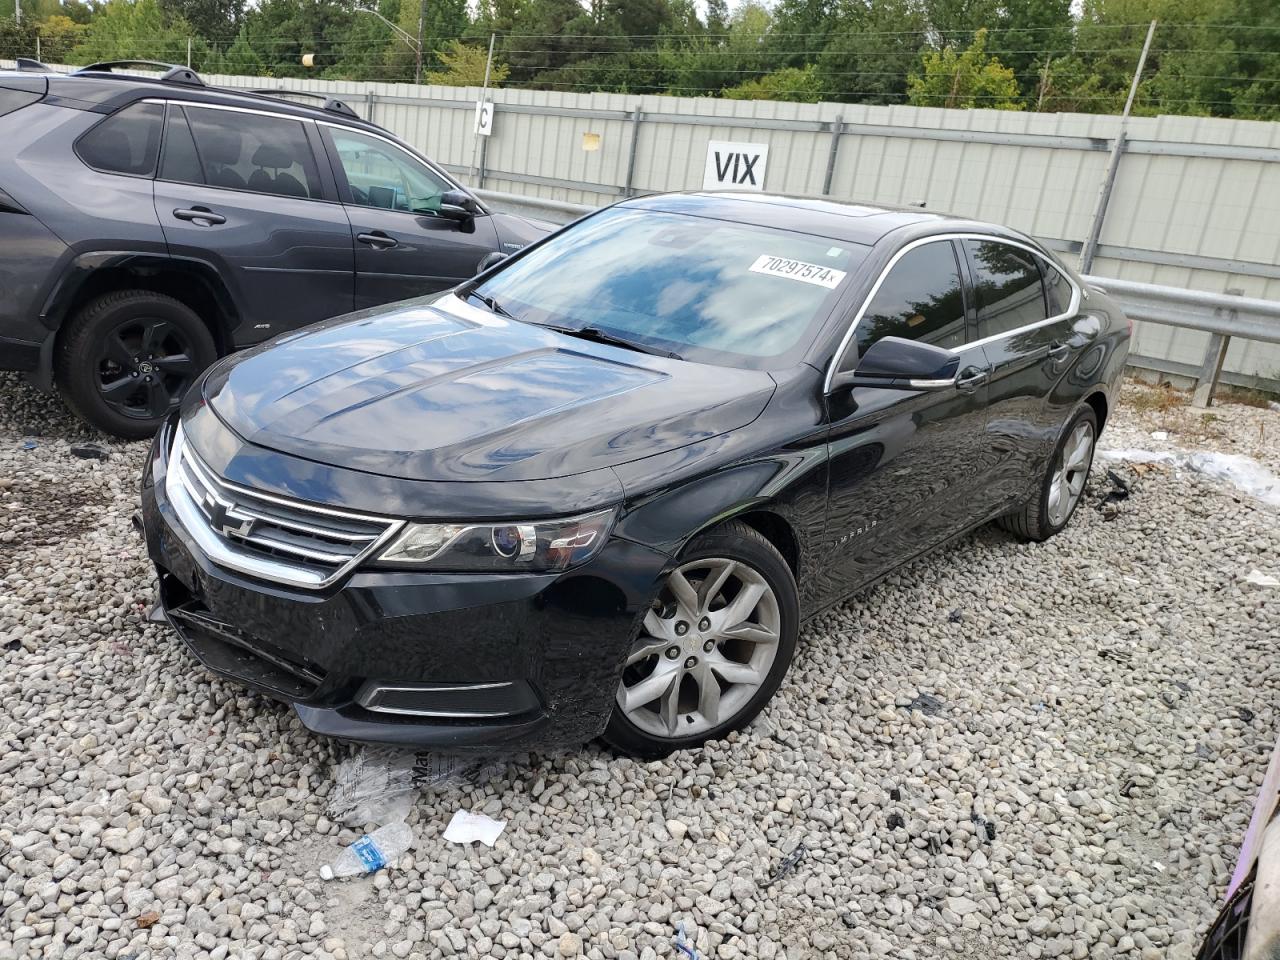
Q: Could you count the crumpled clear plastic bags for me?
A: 1